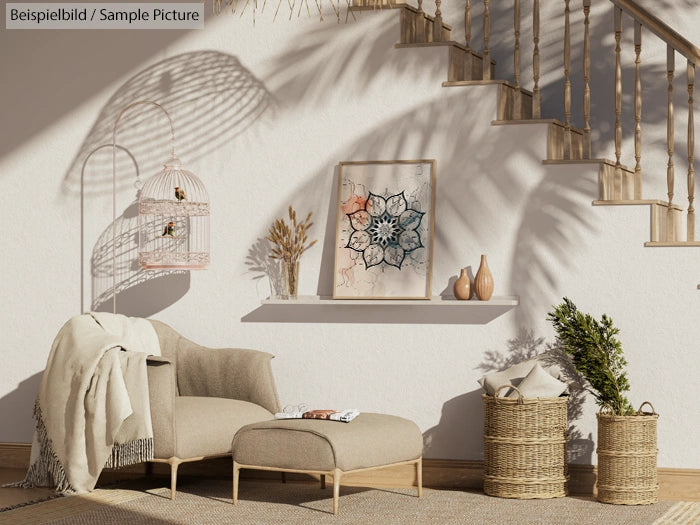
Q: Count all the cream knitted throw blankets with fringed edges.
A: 1